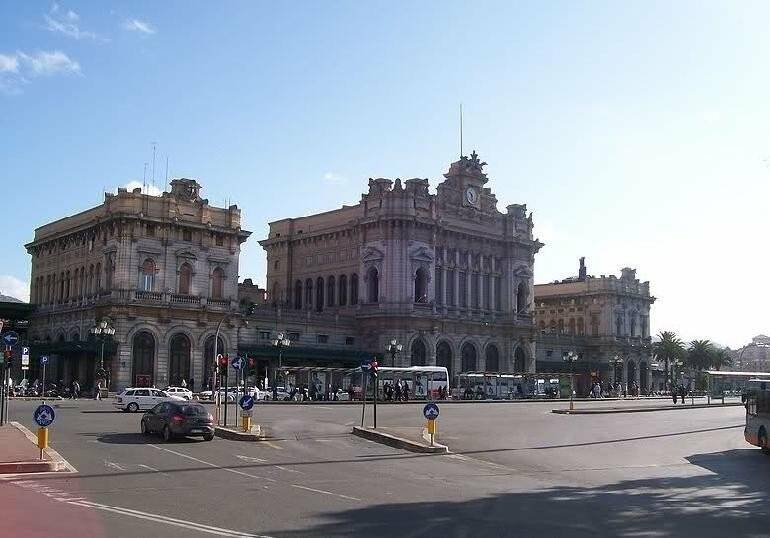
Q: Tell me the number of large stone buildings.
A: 3